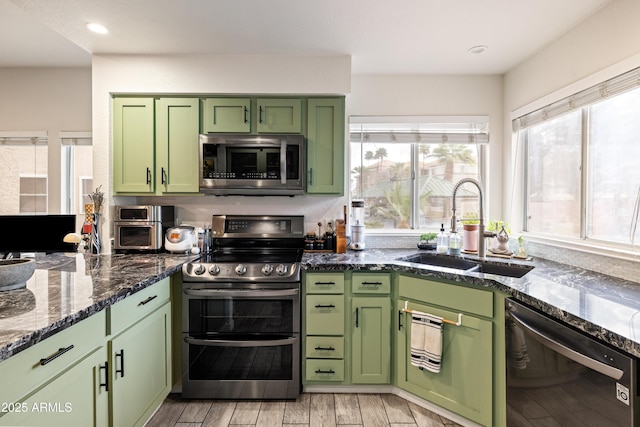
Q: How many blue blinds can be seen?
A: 0